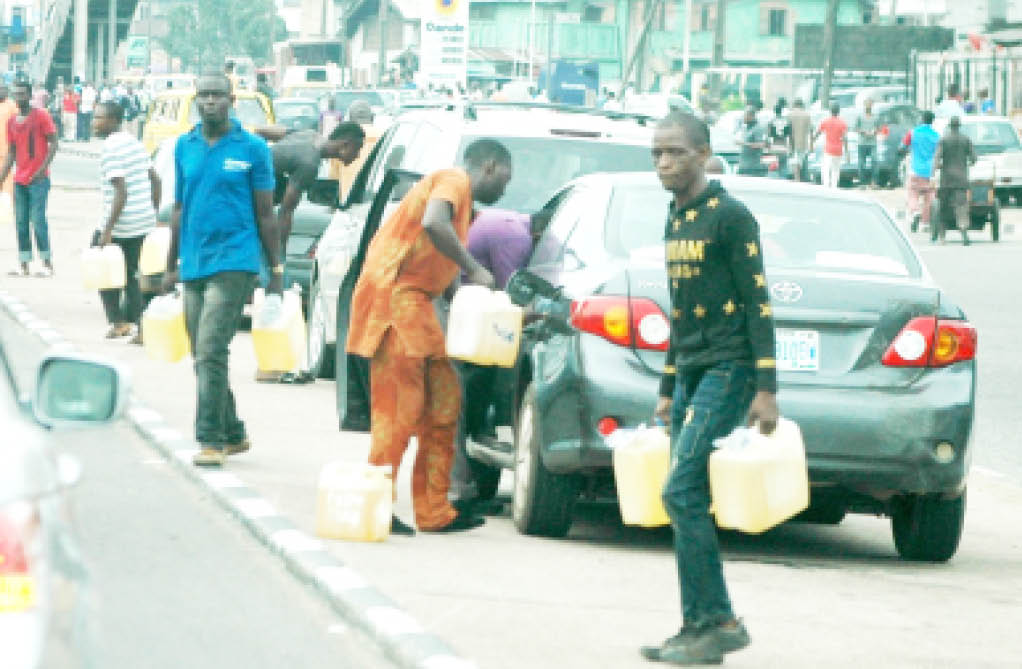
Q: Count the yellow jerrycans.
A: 8